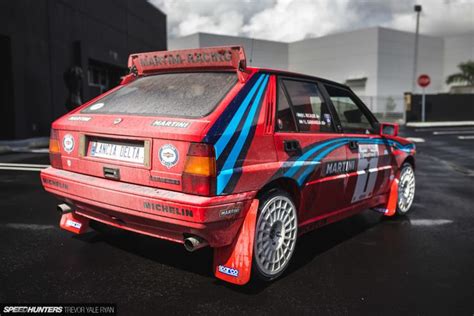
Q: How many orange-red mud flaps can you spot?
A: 3